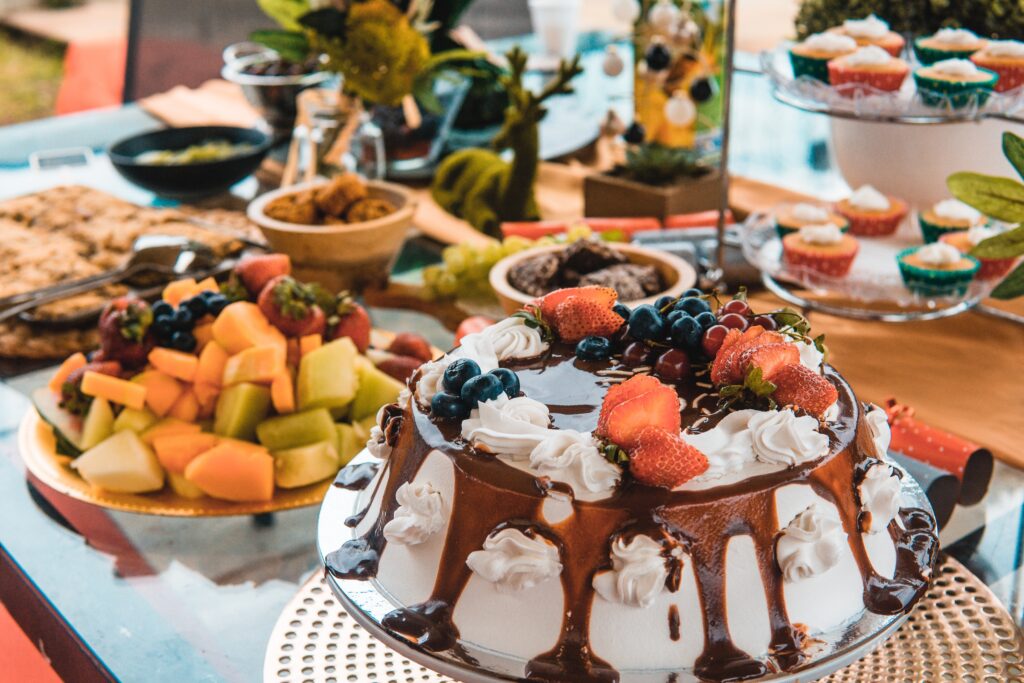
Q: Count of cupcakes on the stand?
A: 12